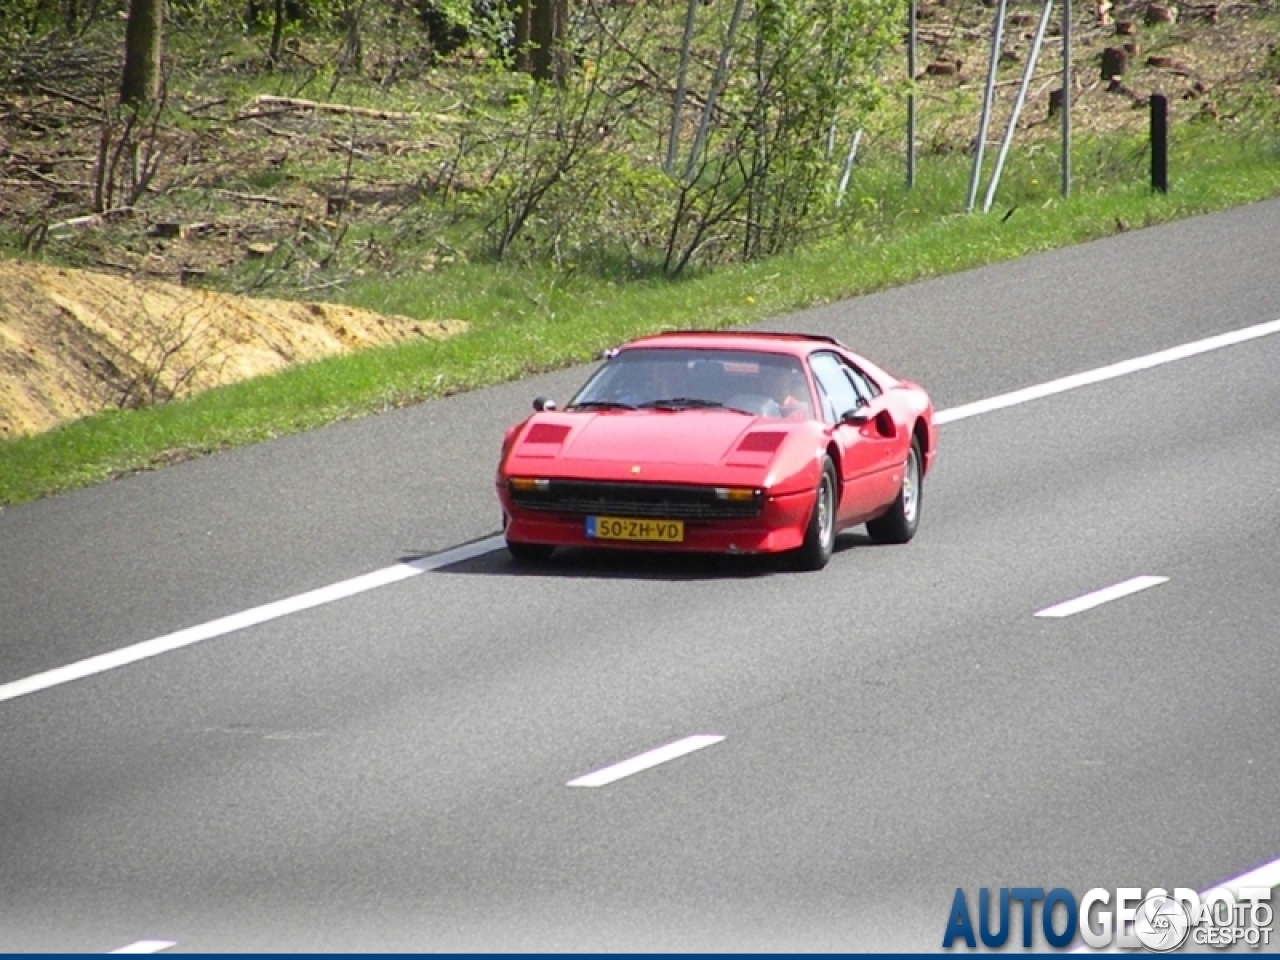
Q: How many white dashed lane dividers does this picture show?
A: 3